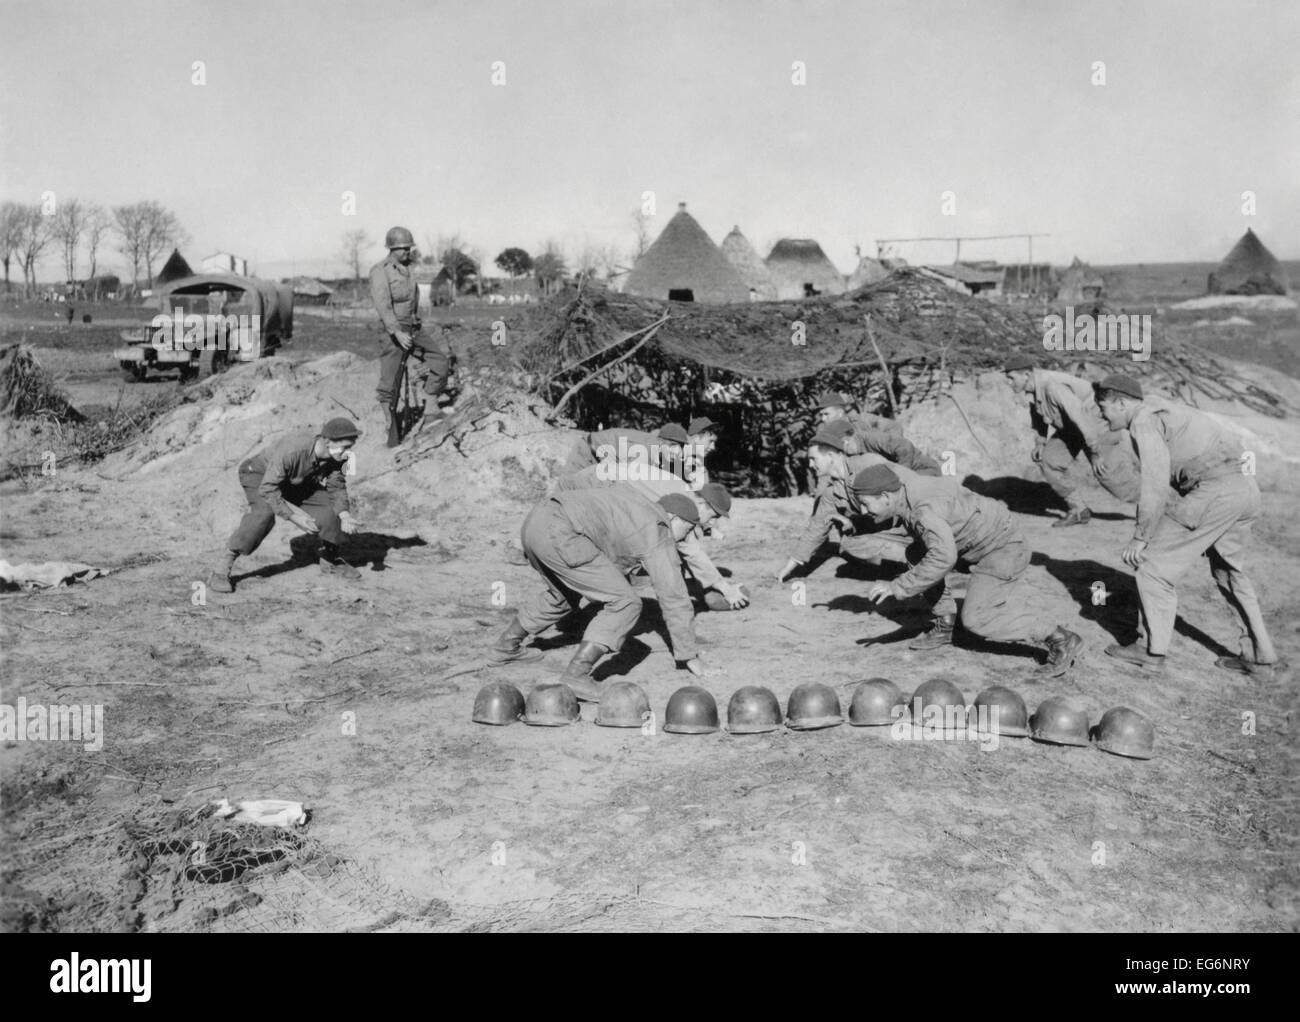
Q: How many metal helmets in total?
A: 12